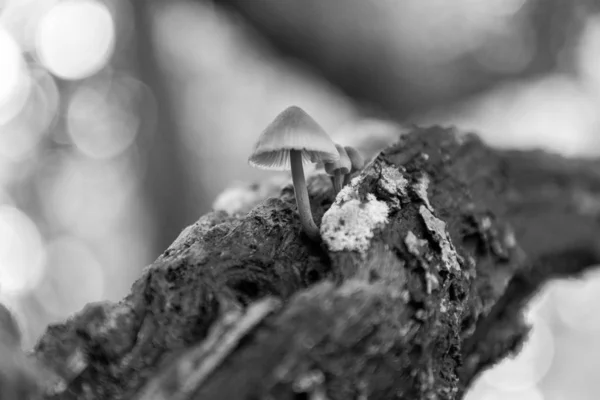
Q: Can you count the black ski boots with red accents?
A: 0